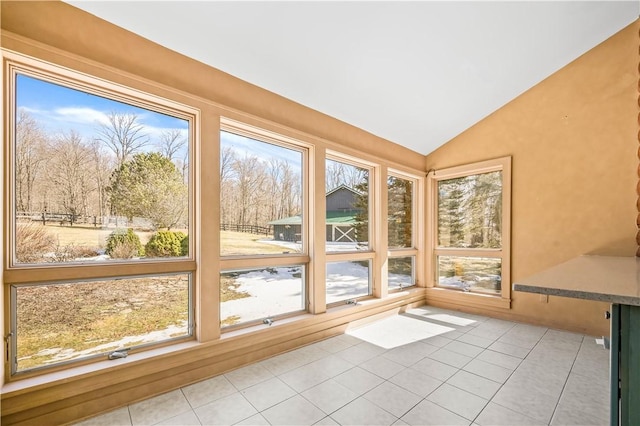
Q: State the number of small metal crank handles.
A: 5